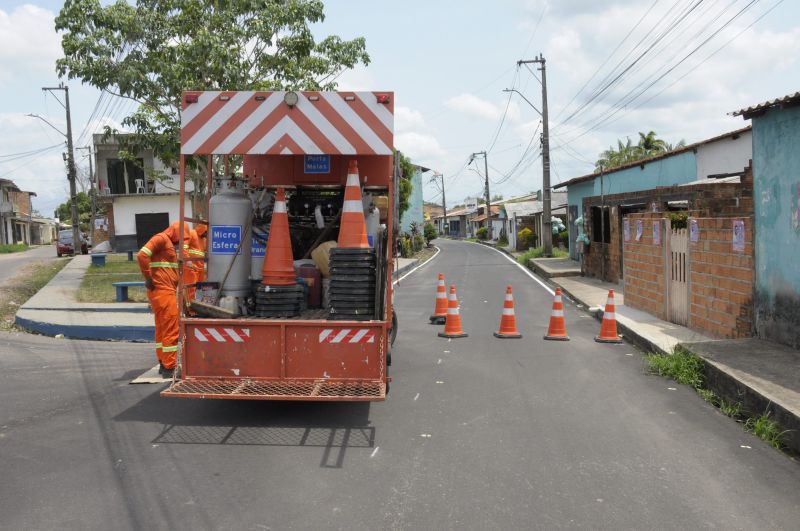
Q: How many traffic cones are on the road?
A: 5